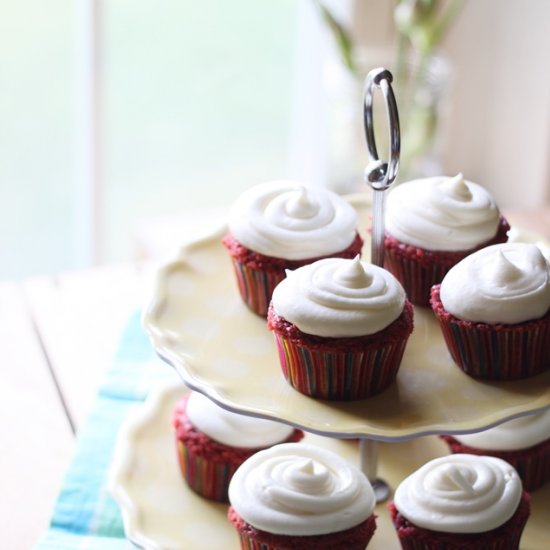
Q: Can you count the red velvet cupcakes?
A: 8